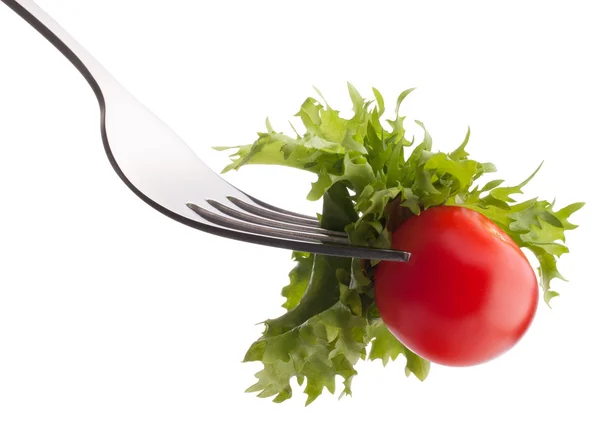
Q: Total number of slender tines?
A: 4